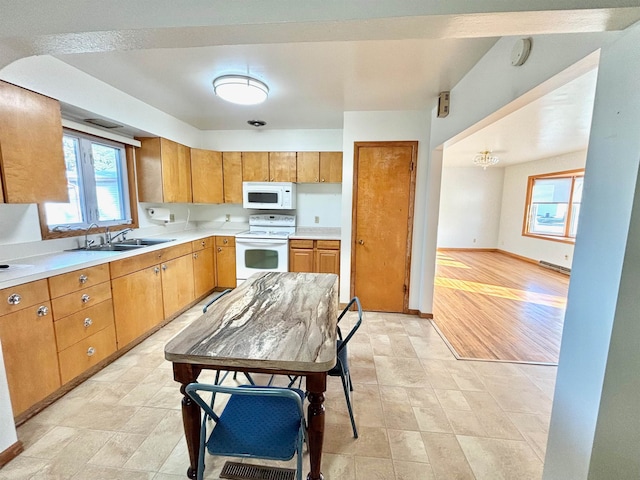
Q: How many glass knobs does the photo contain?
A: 12